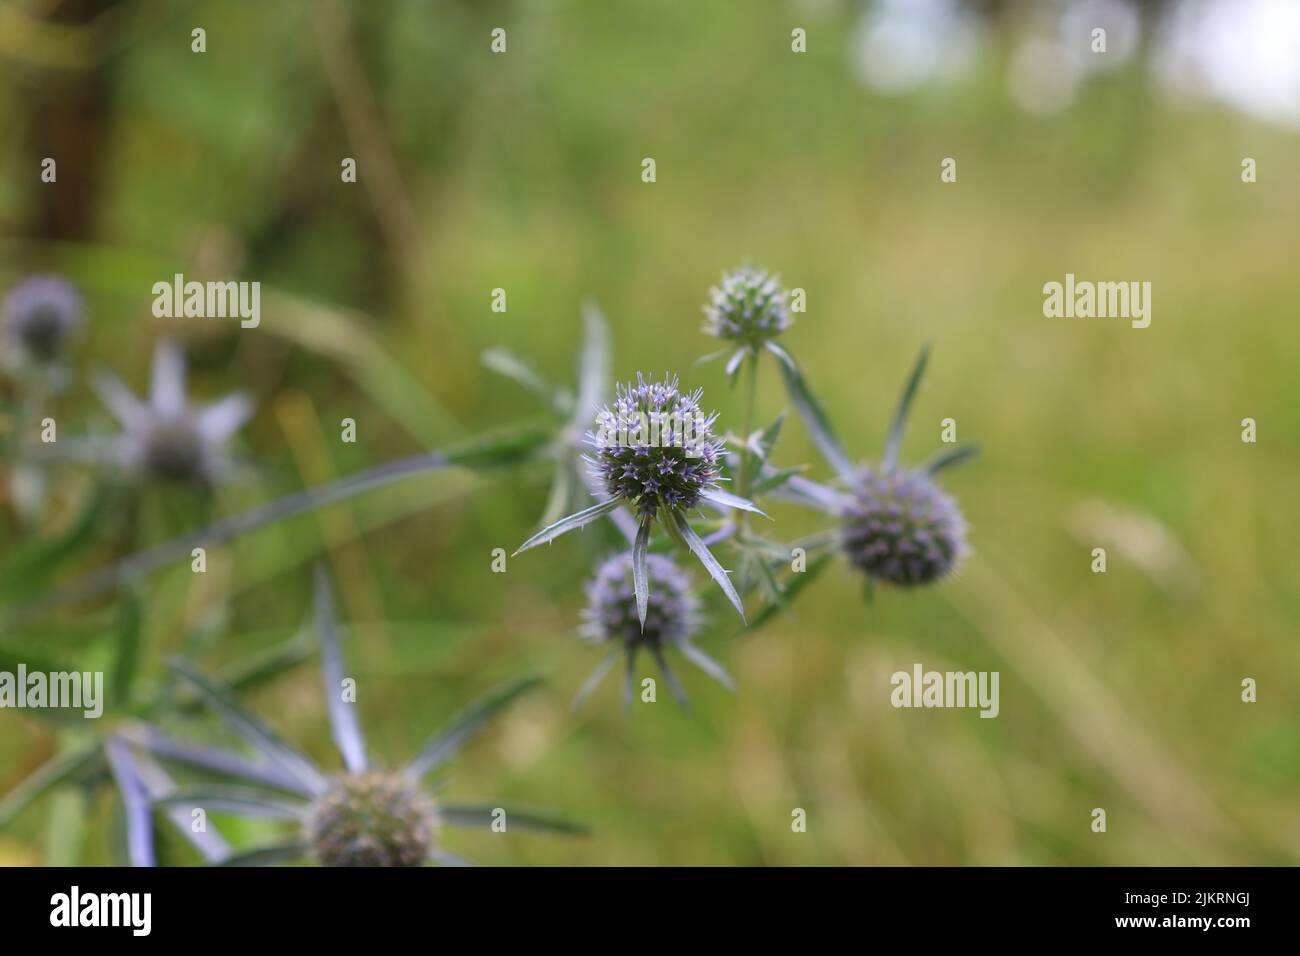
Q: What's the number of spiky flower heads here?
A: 7